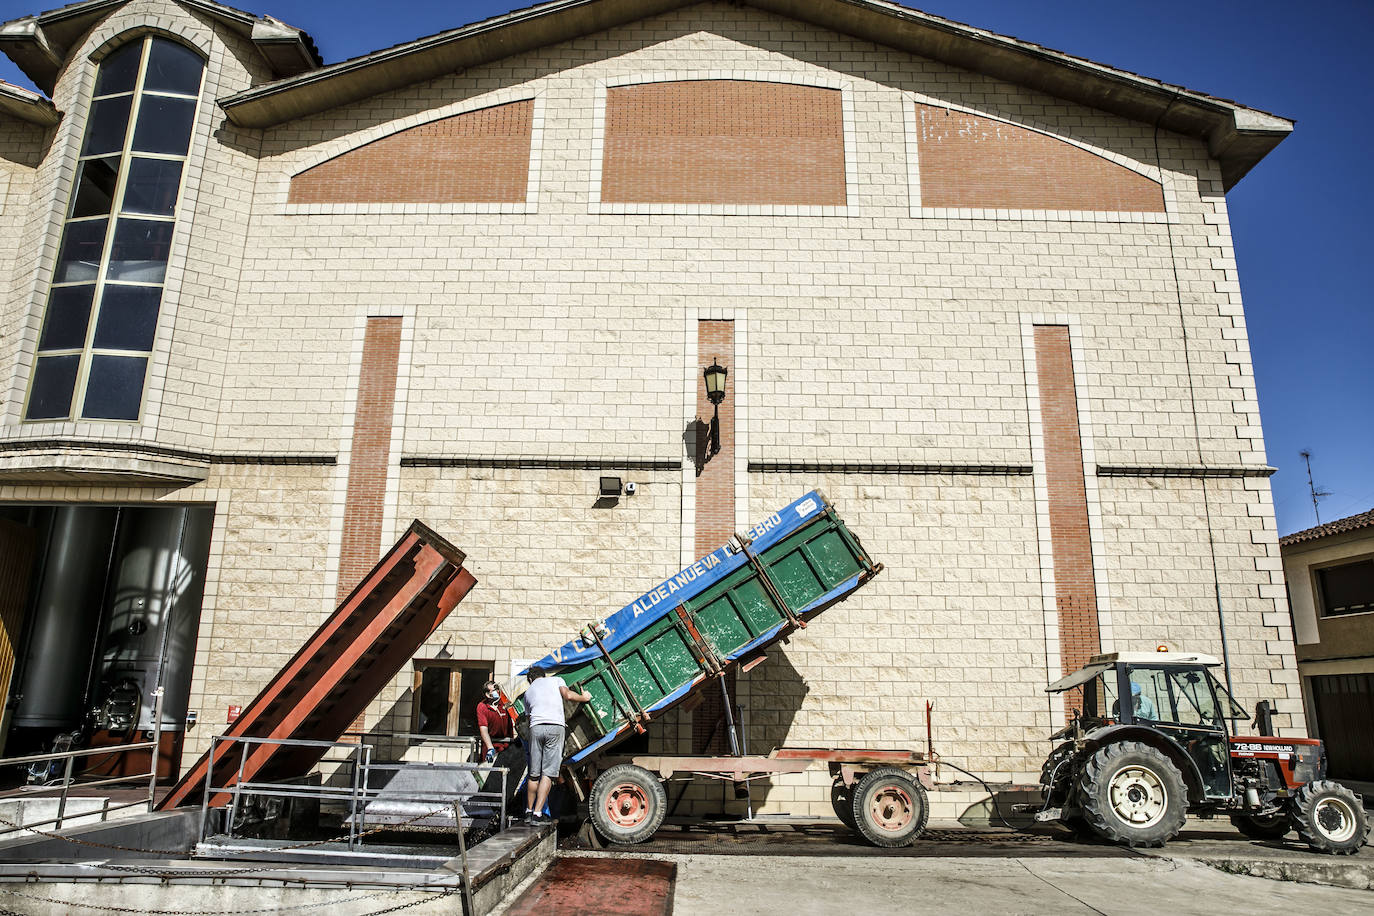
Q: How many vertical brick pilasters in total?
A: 3